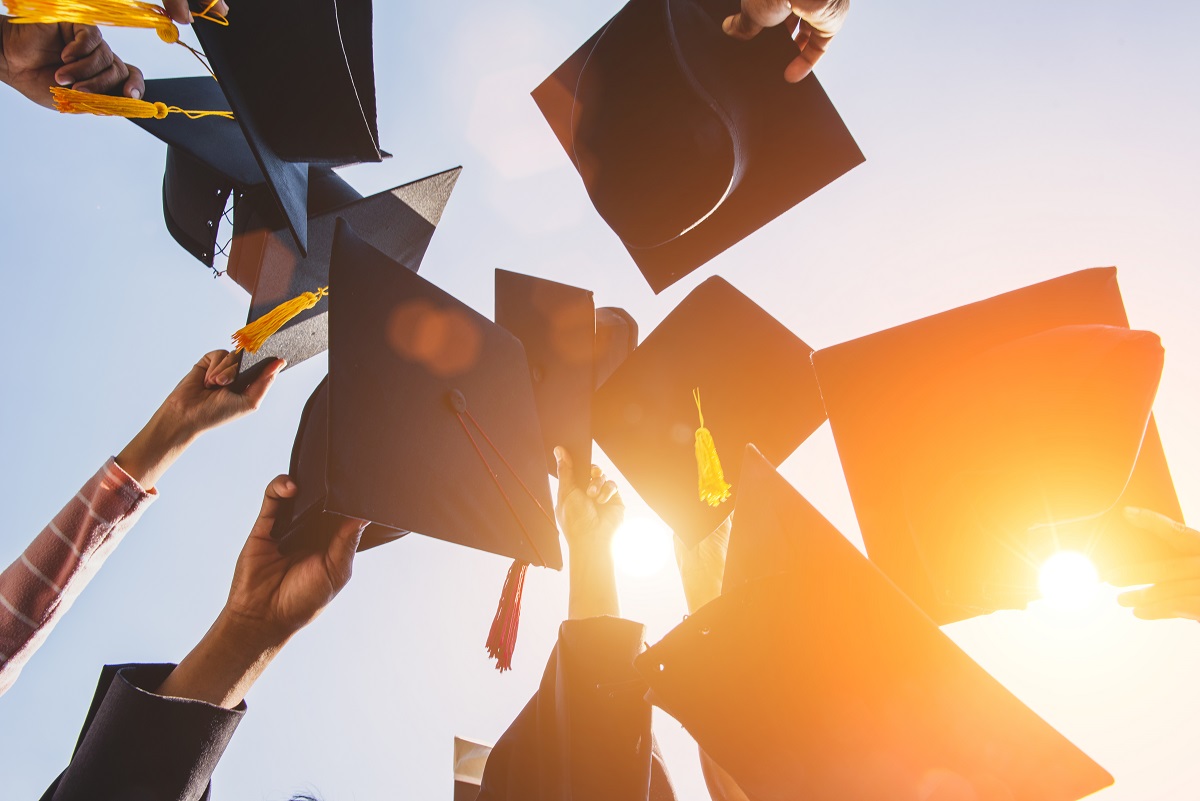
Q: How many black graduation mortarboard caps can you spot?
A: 9